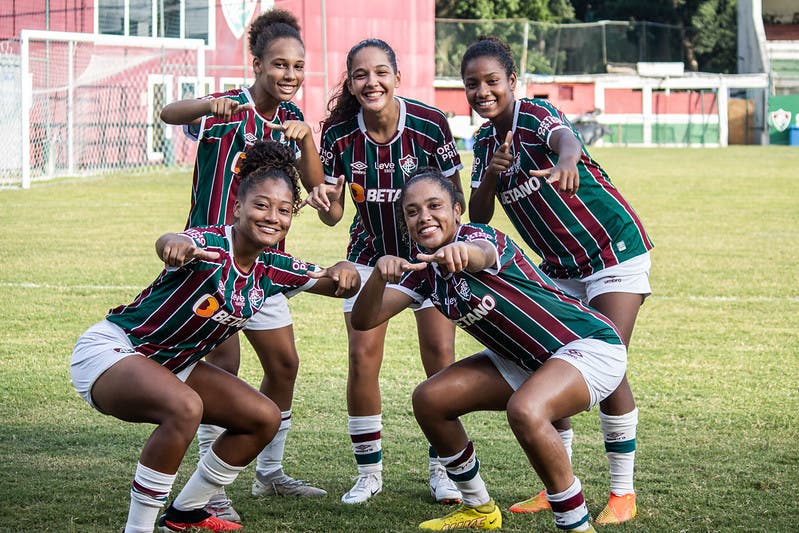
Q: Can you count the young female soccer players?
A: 5